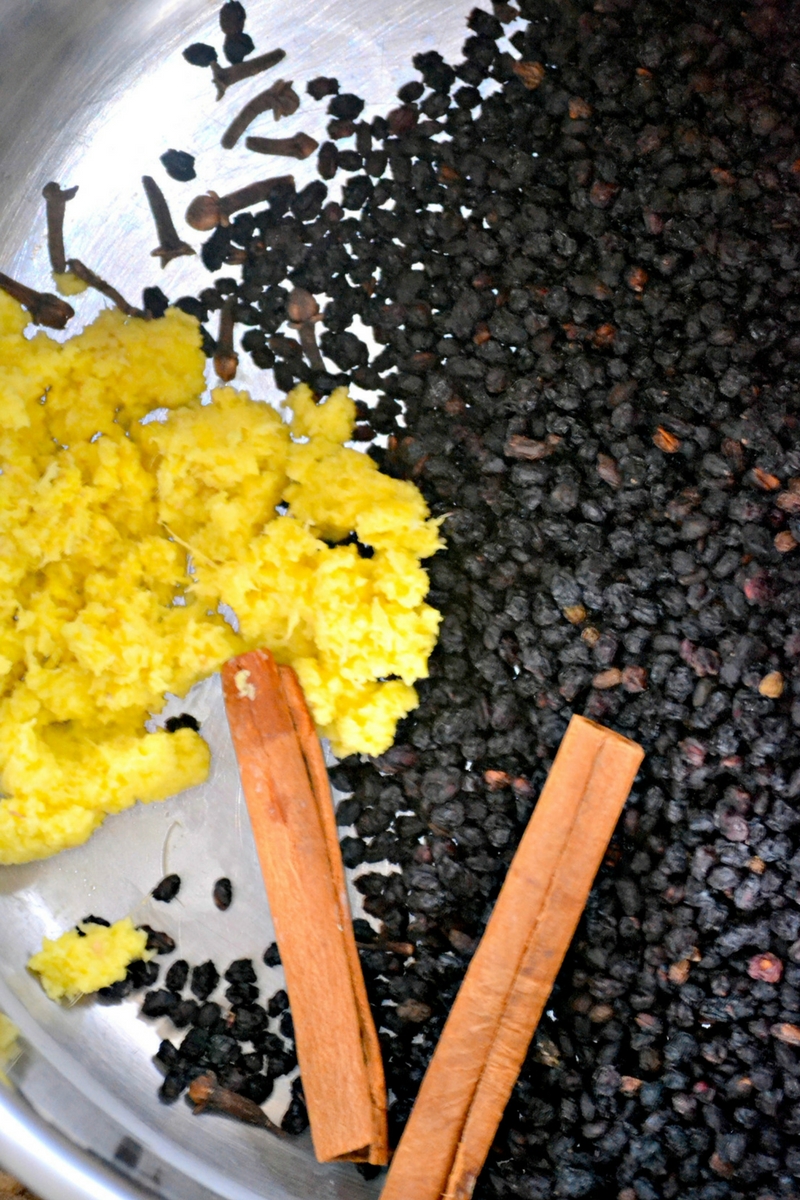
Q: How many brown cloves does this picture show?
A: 11